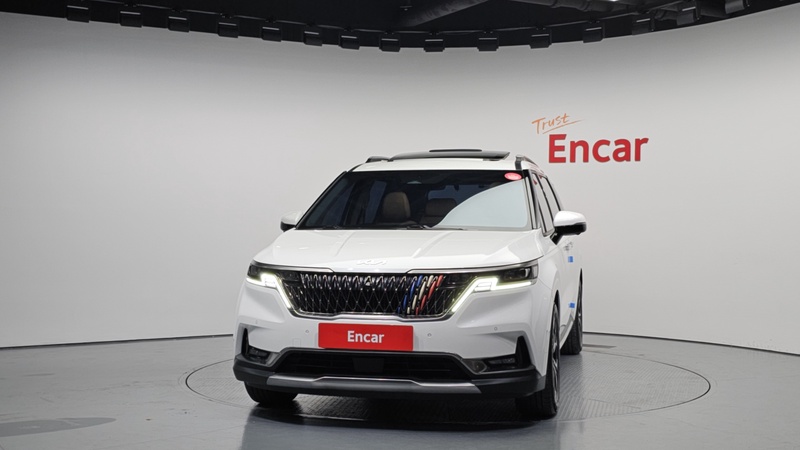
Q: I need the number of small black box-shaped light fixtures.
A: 15